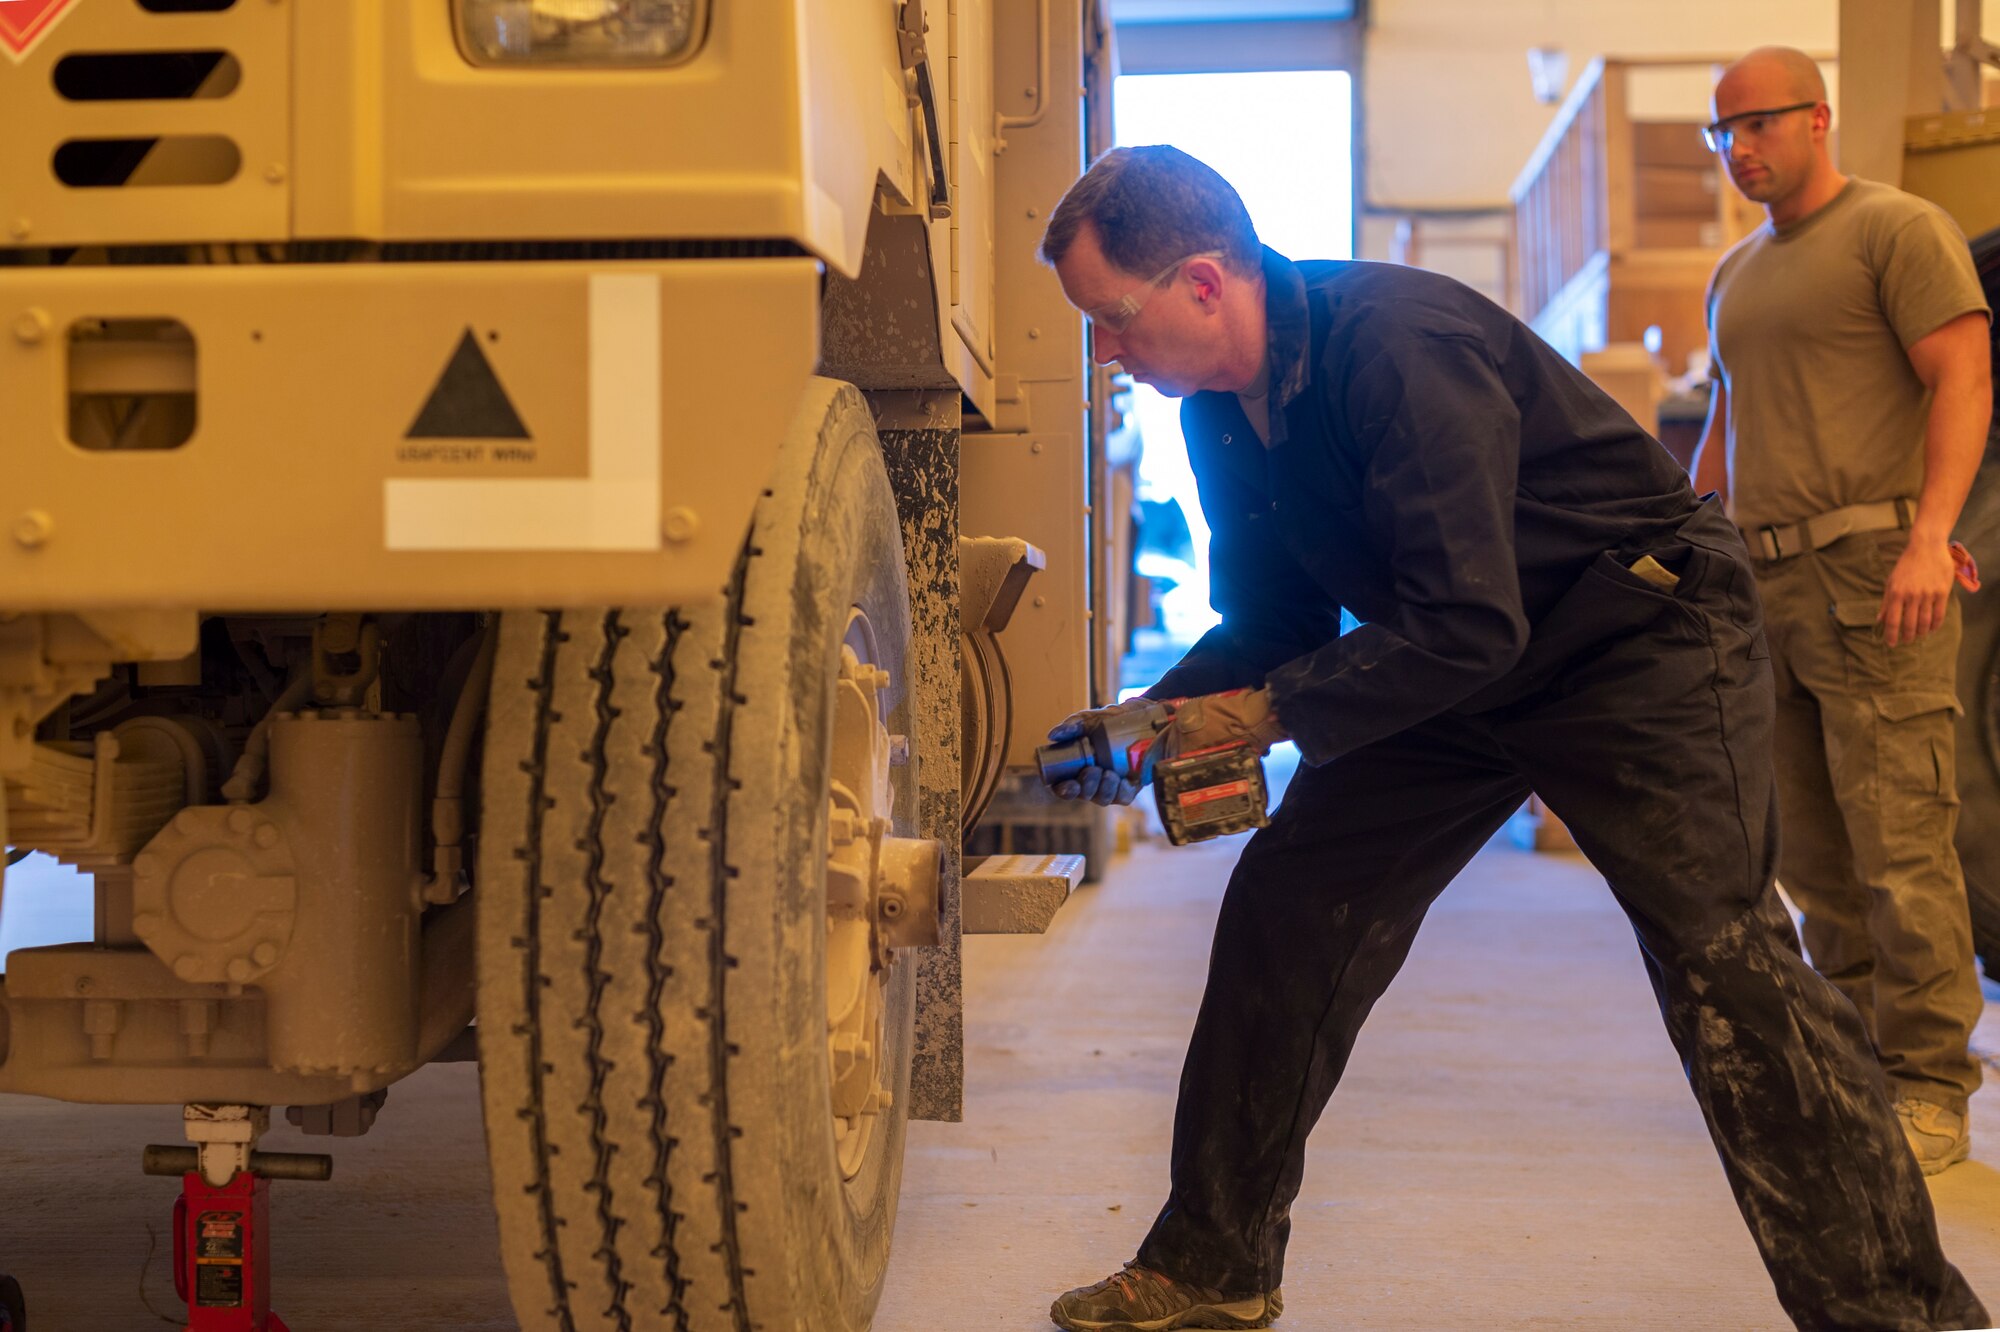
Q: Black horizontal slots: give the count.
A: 3